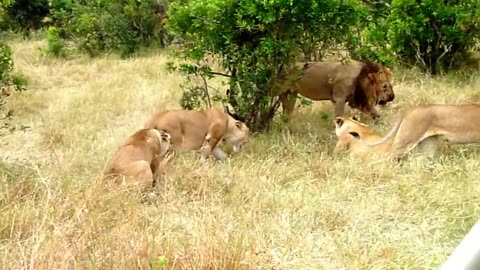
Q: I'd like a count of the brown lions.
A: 5